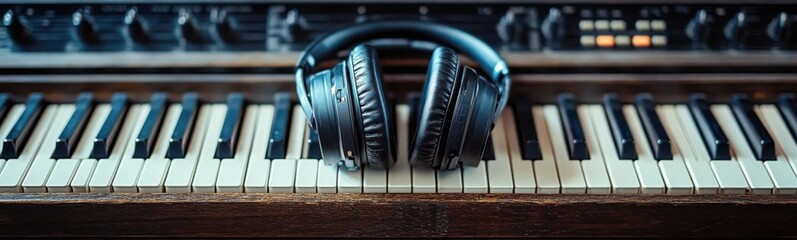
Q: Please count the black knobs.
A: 11